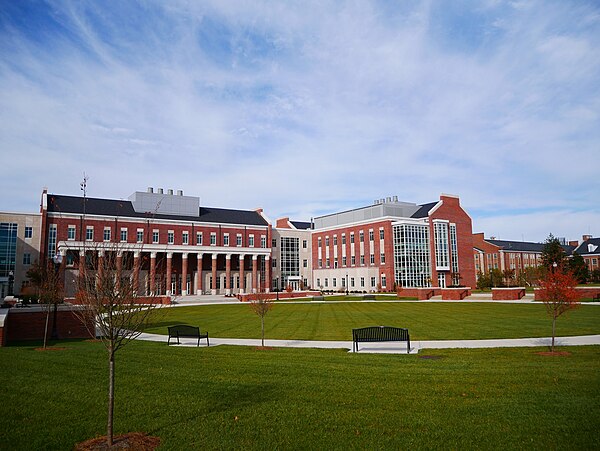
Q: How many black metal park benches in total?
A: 2